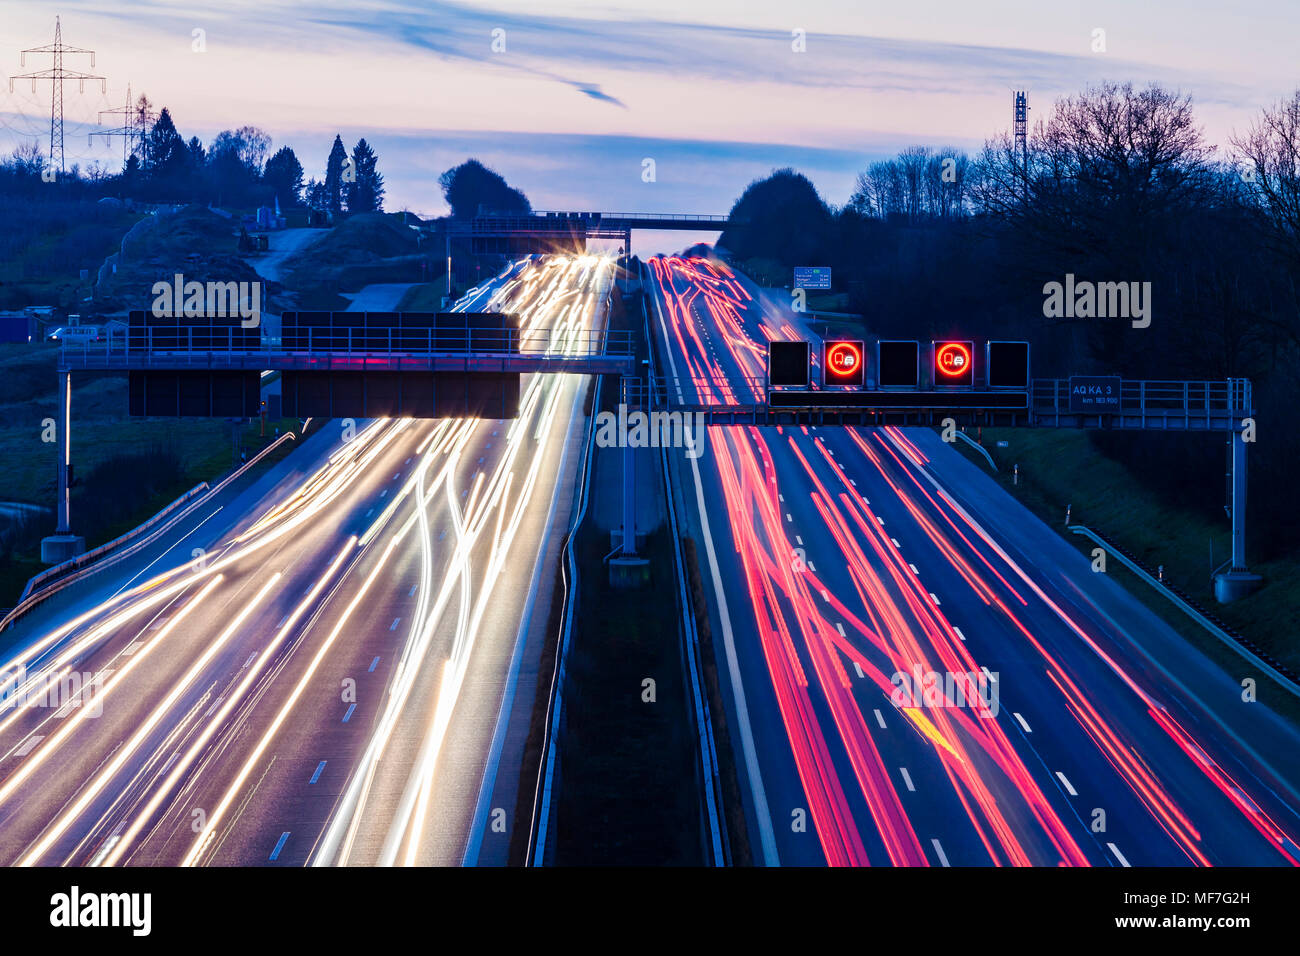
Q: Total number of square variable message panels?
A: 5